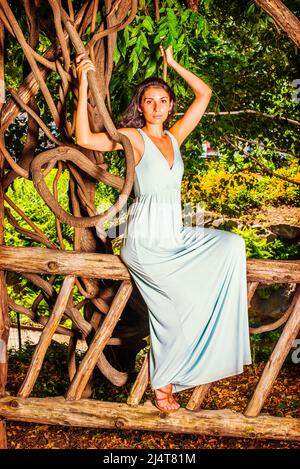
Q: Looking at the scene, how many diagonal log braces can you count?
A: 5